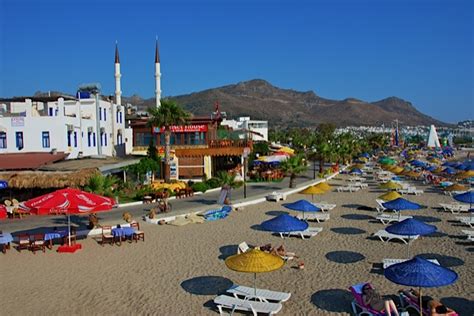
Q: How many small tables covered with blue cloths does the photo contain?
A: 3